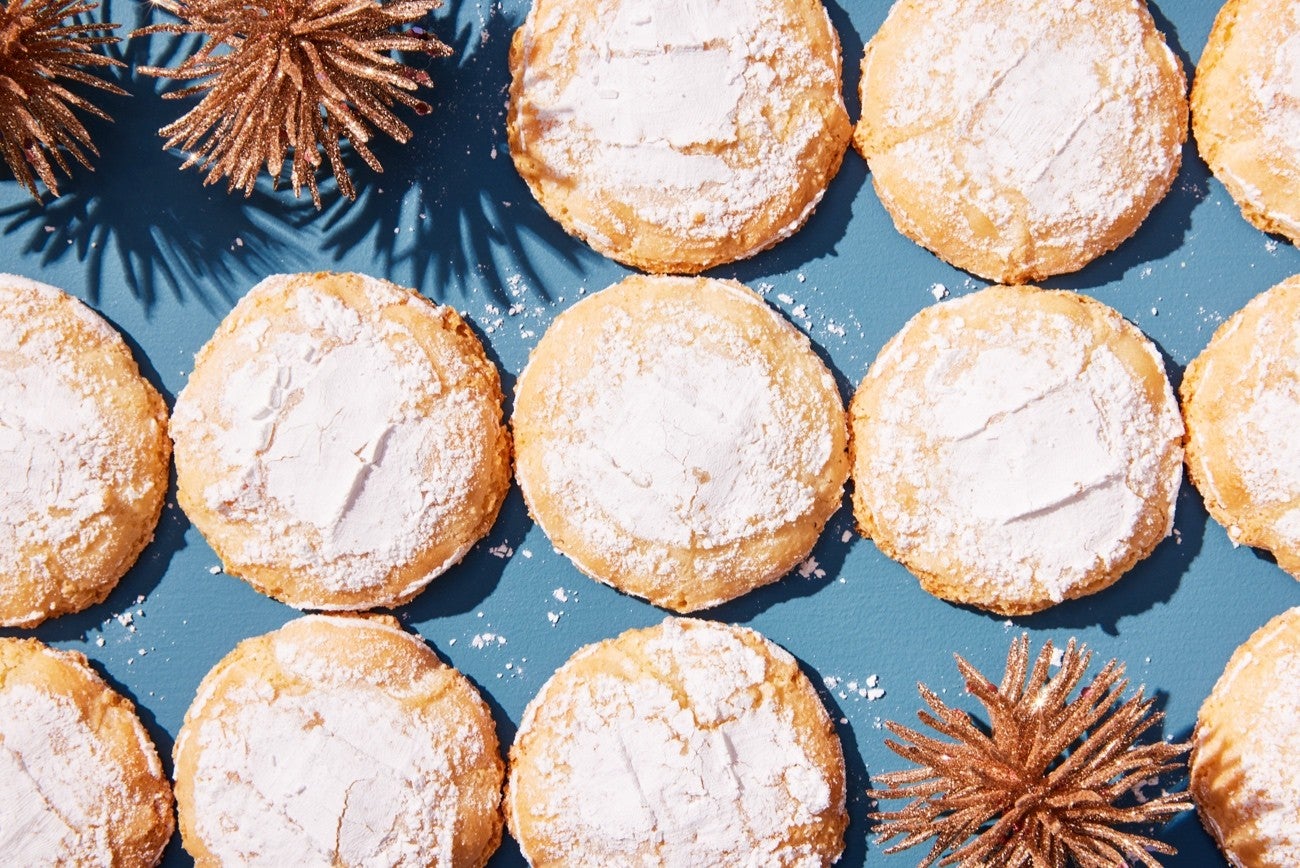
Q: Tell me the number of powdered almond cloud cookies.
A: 12